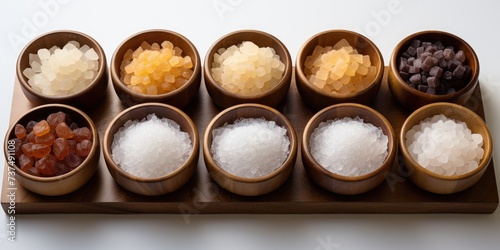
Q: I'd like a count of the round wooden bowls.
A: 10